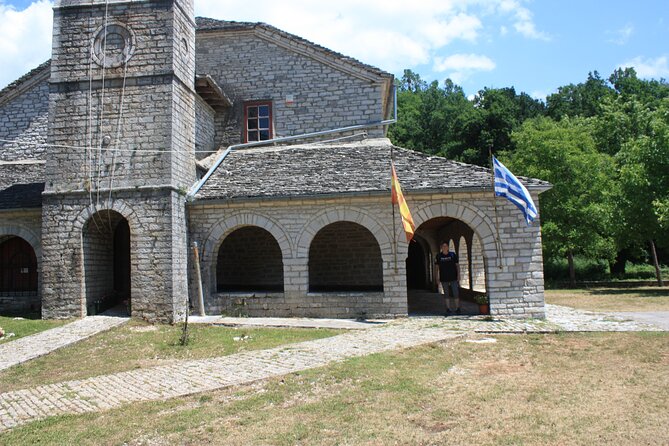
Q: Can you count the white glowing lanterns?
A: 0